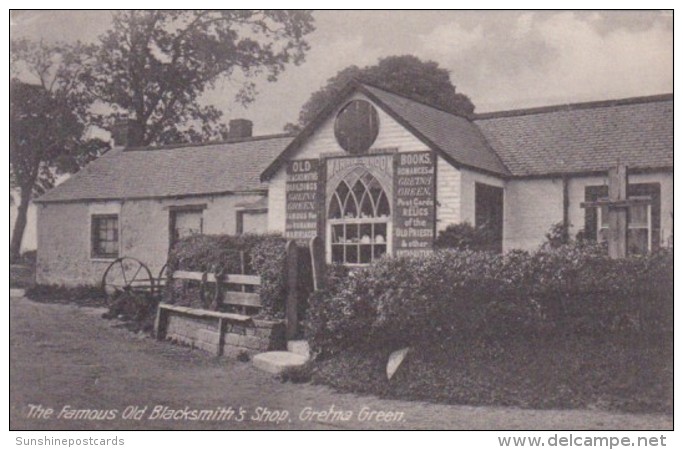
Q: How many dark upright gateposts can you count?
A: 2